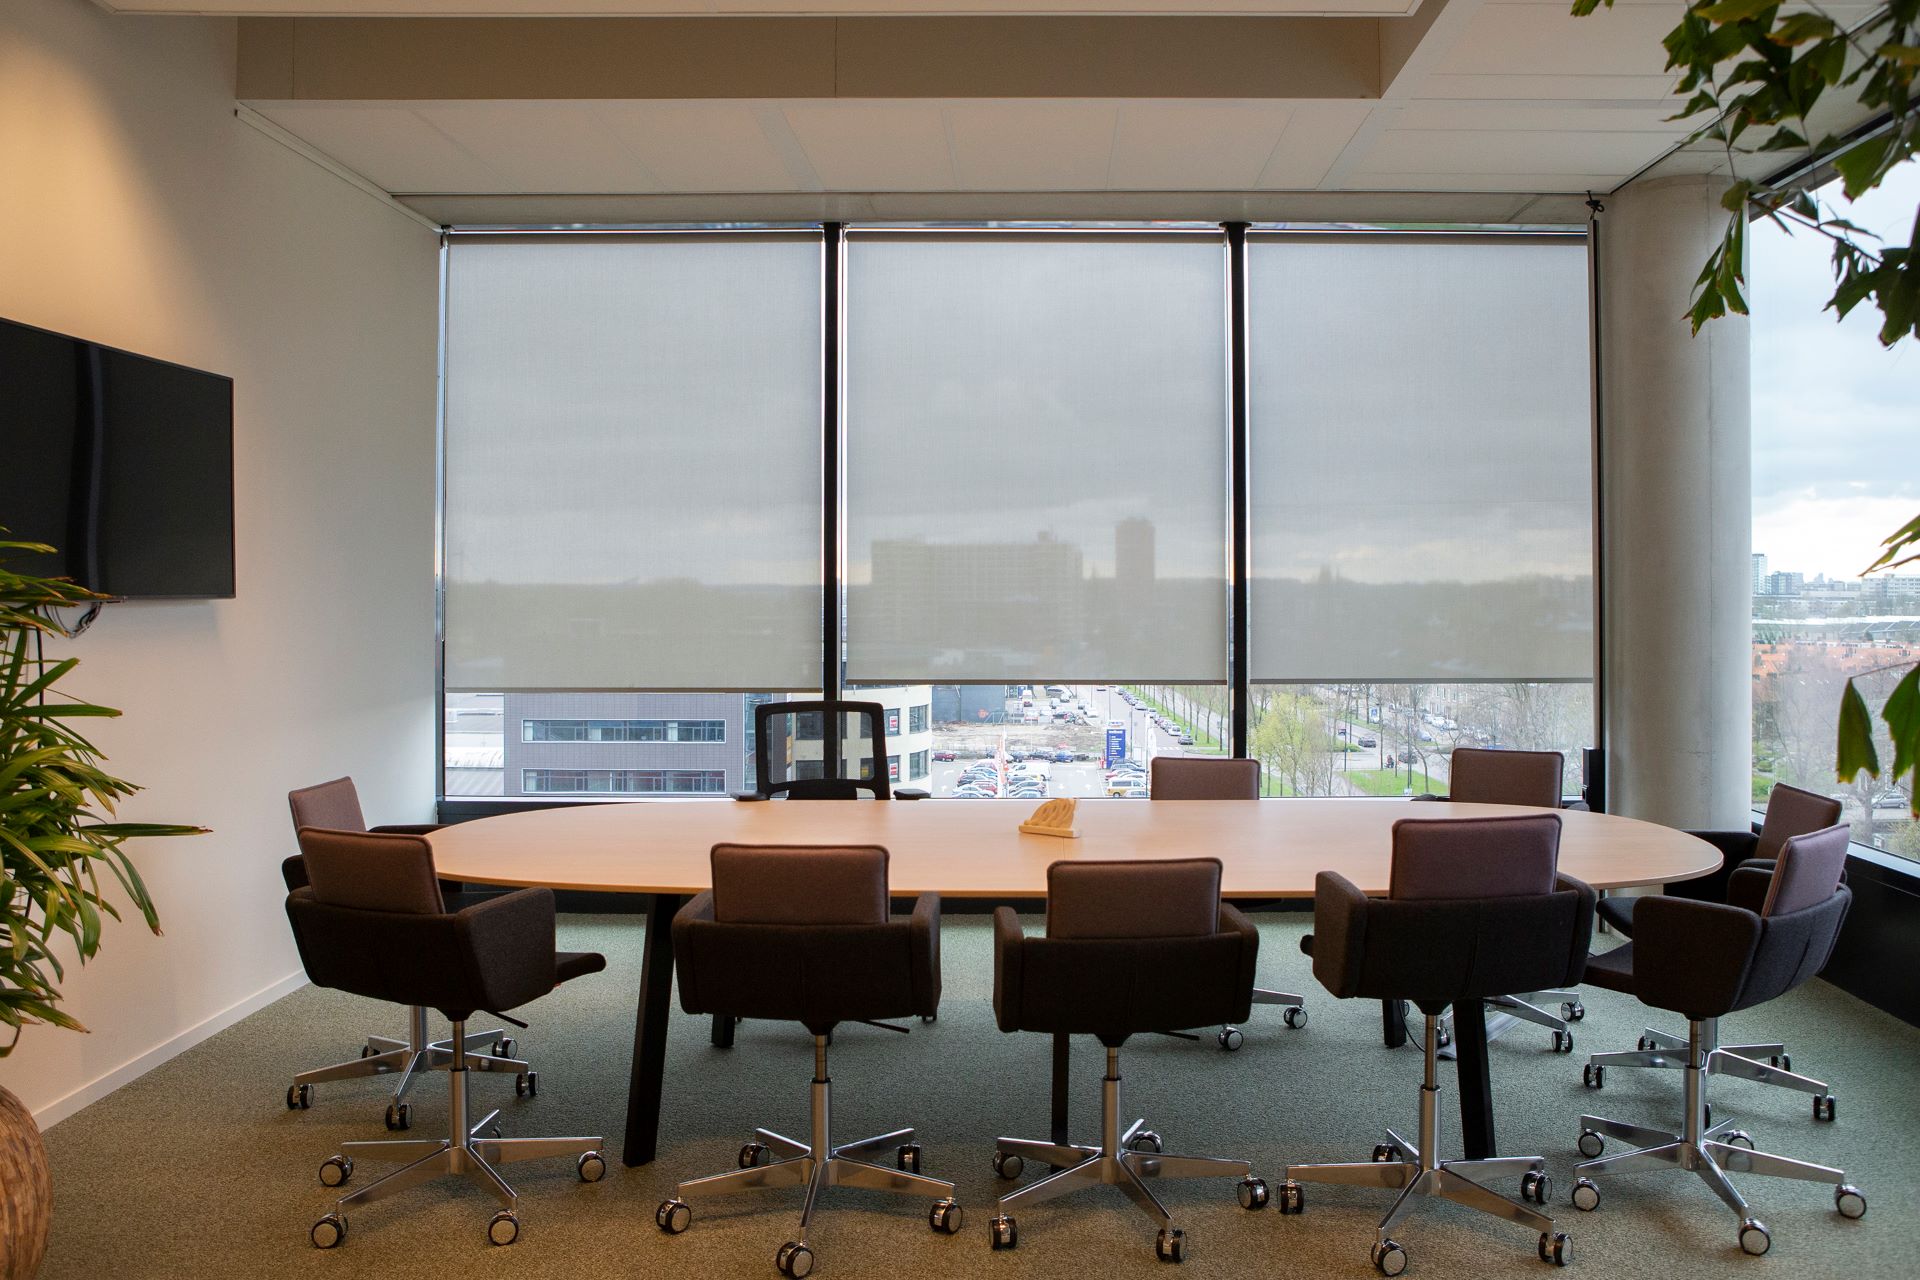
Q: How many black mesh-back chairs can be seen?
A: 1